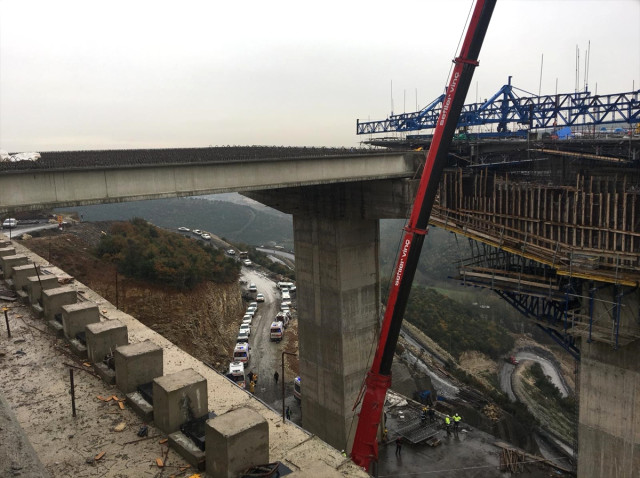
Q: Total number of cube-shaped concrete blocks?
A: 11